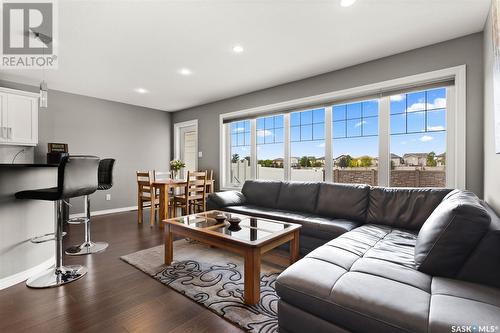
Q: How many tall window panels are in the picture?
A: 5